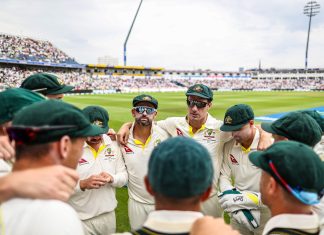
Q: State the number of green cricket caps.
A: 11